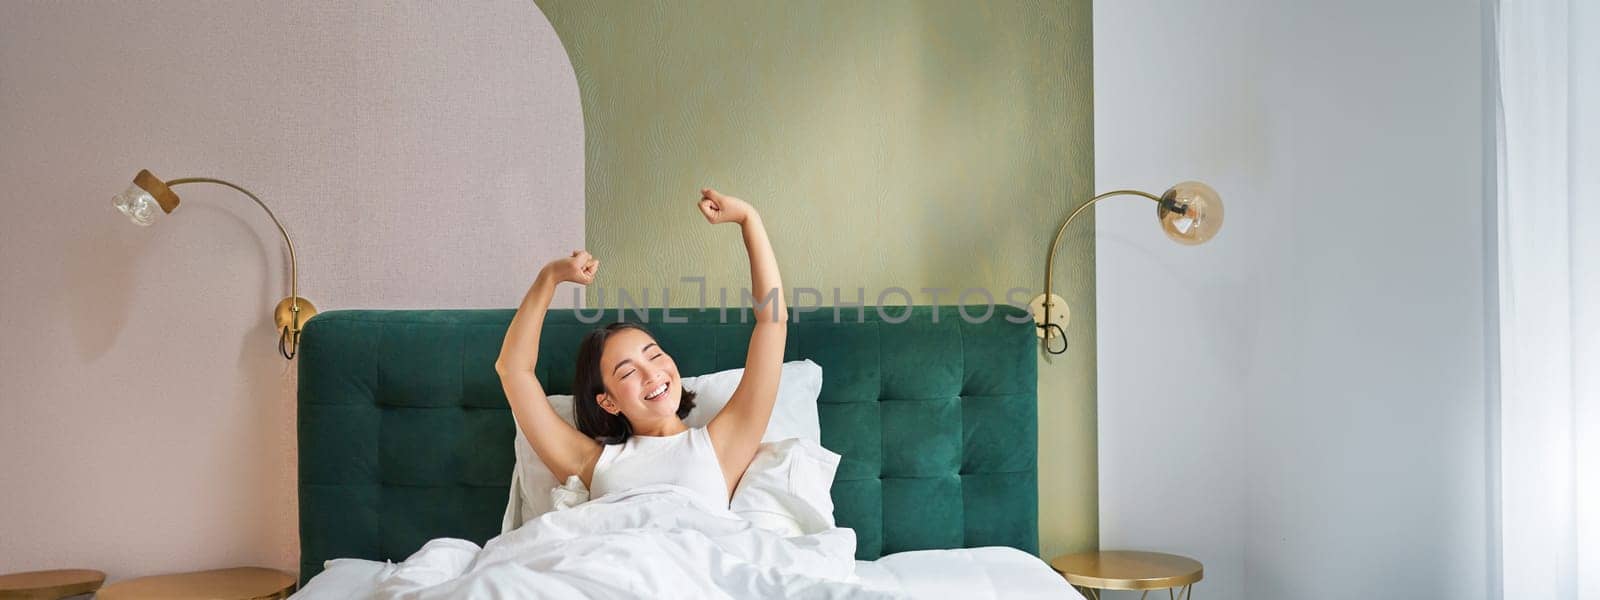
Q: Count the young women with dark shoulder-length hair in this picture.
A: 1